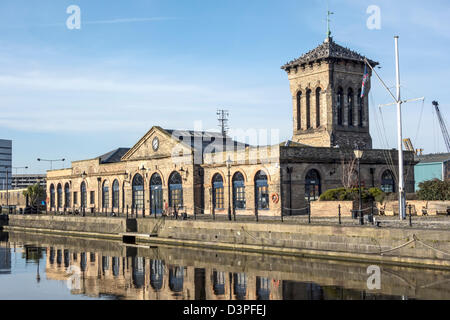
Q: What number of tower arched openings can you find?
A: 6